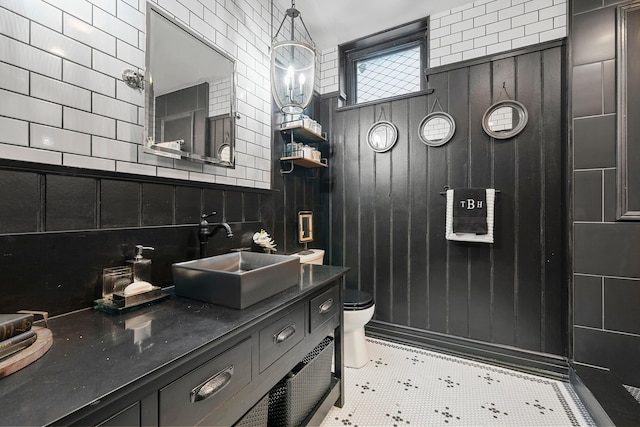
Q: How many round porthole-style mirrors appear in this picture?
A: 3